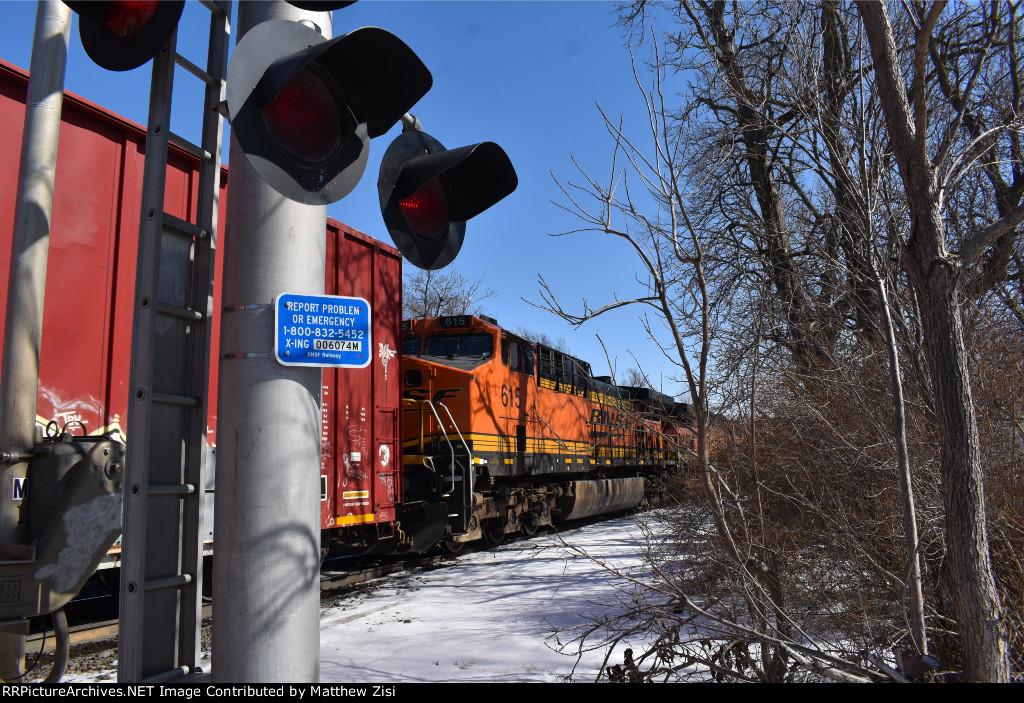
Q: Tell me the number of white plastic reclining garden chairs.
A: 0